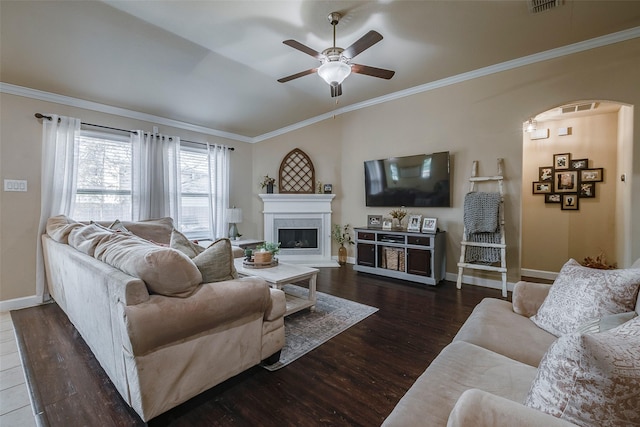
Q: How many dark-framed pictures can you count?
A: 9